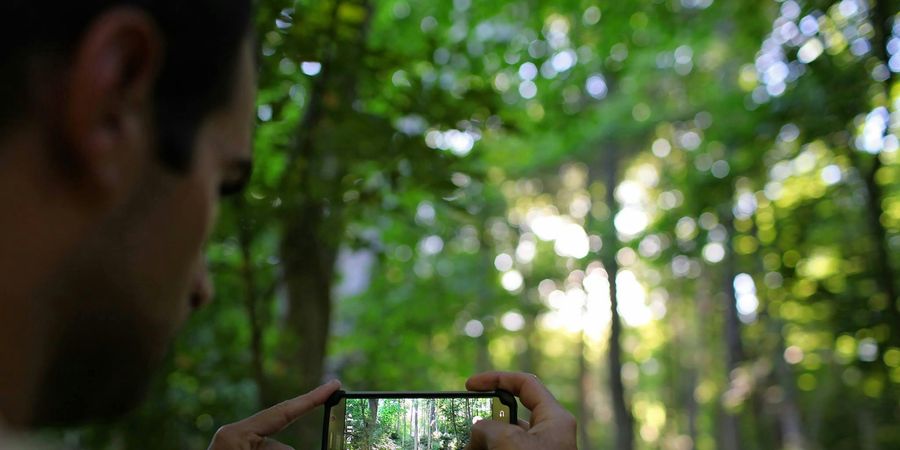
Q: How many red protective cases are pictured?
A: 0